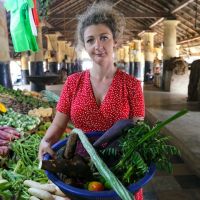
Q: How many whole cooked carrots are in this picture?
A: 0